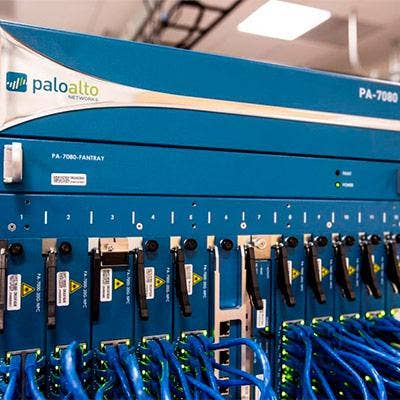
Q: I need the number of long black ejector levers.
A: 11